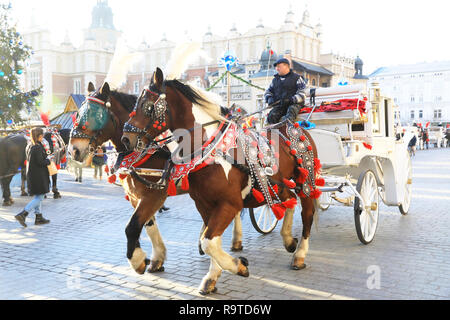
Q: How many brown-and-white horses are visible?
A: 2